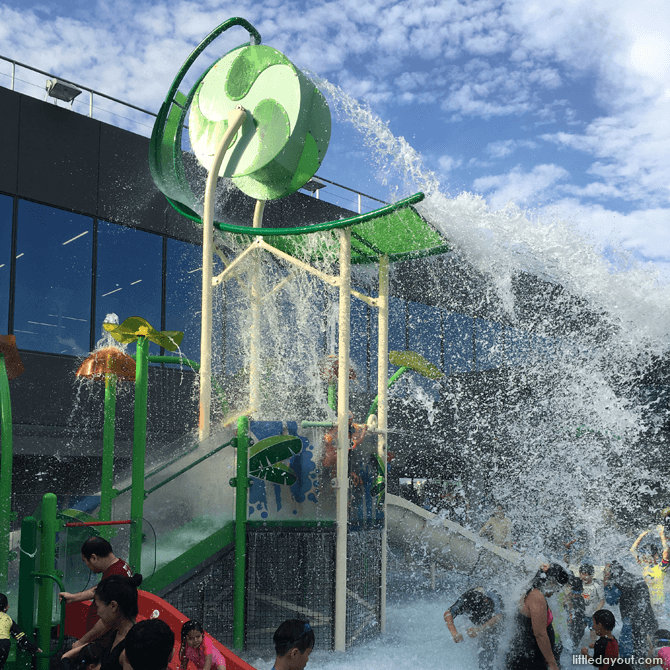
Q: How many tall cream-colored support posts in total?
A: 4